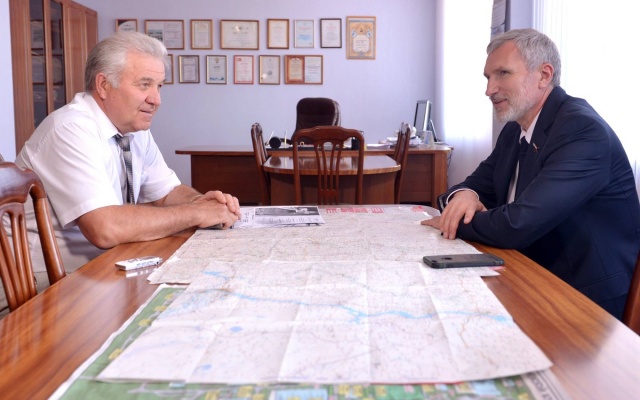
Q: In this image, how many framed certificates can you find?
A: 14